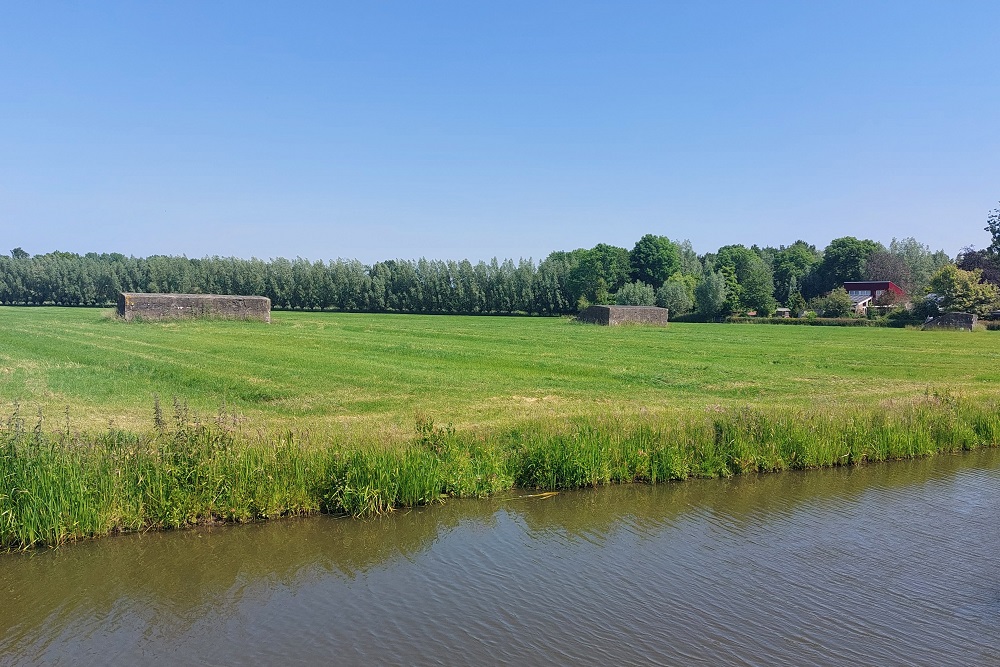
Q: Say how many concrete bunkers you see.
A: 3